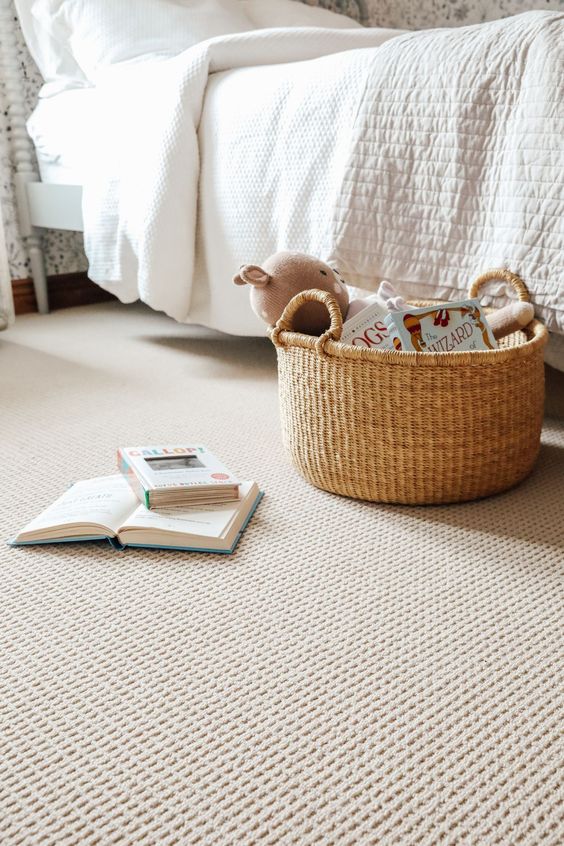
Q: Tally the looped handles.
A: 2